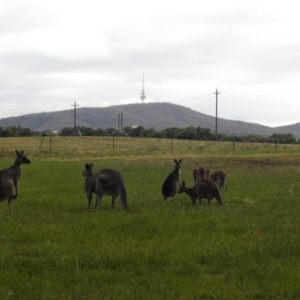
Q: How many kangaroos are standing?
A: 2